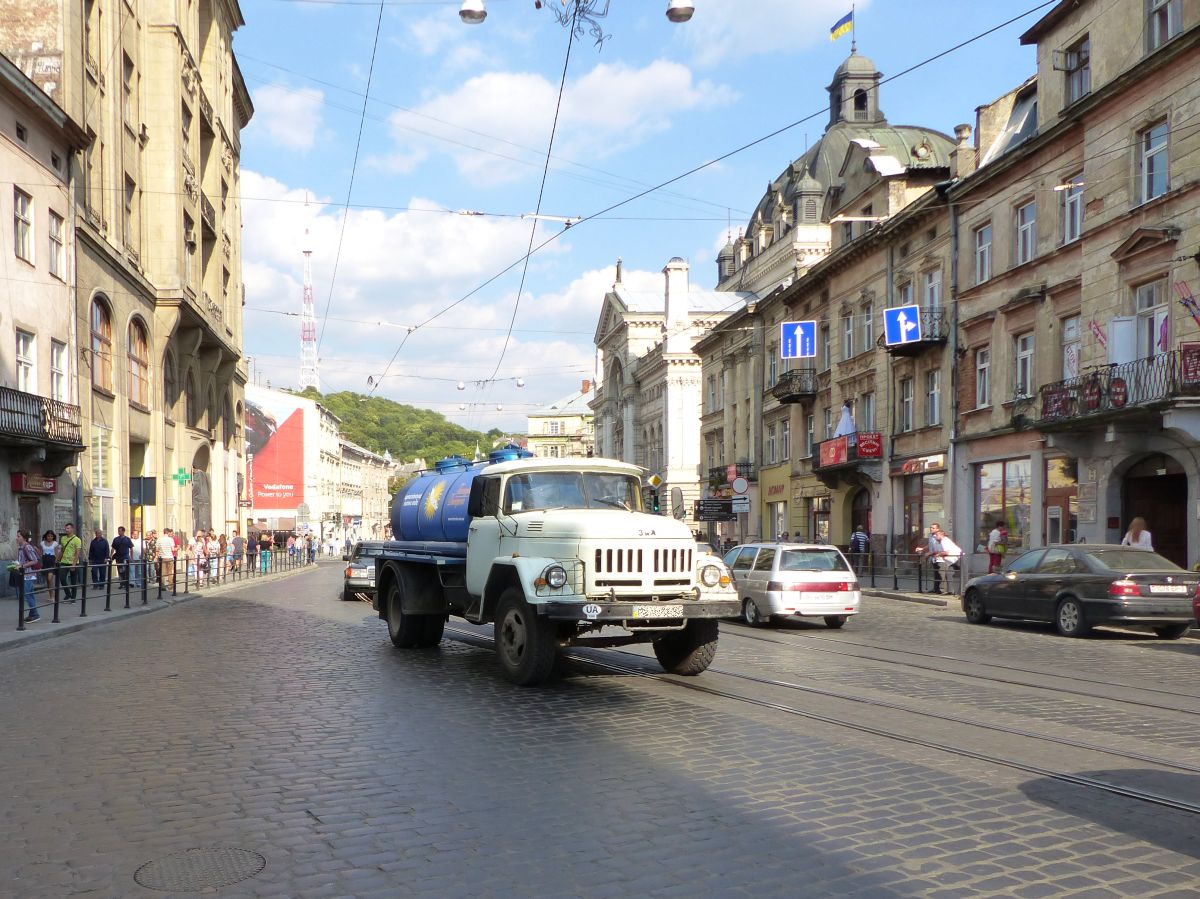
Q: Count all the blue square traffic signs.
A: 2